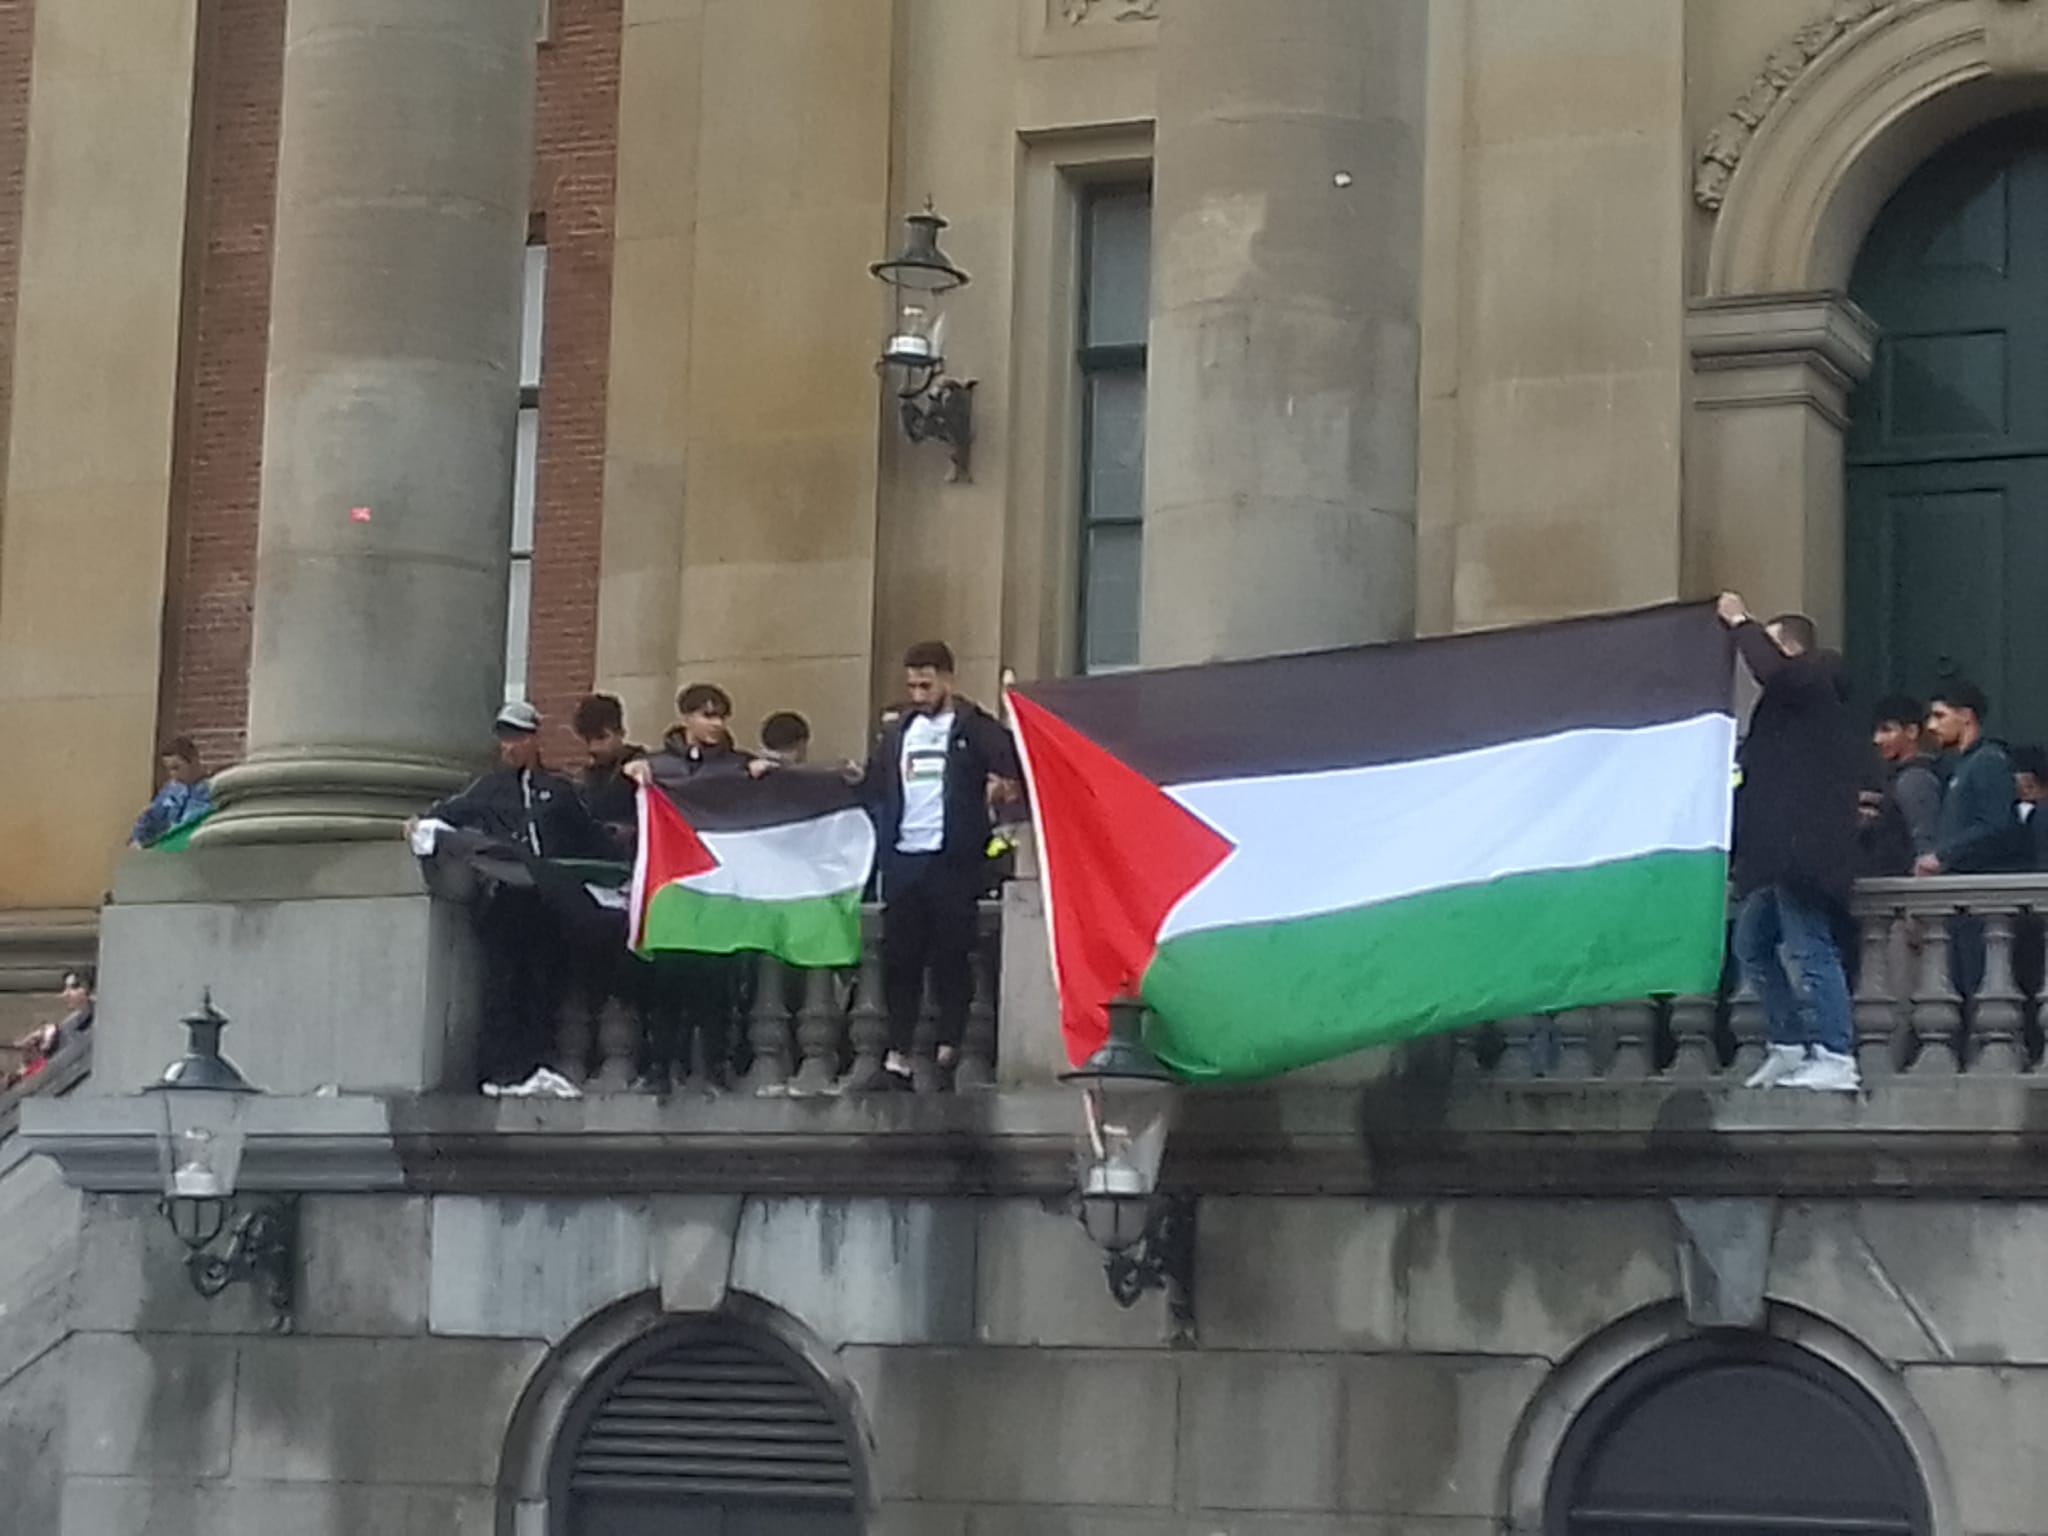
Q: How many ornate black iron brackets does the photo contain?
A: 3